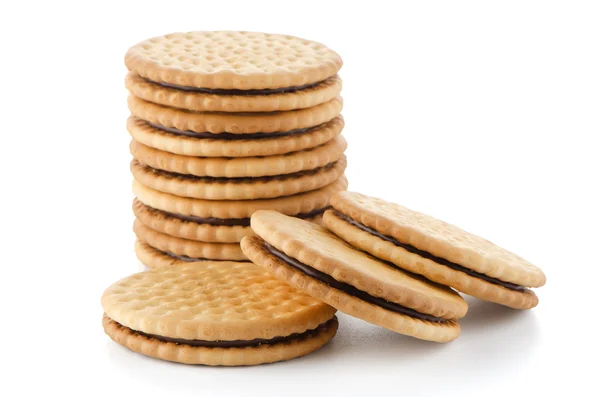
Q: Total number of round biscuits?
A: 8